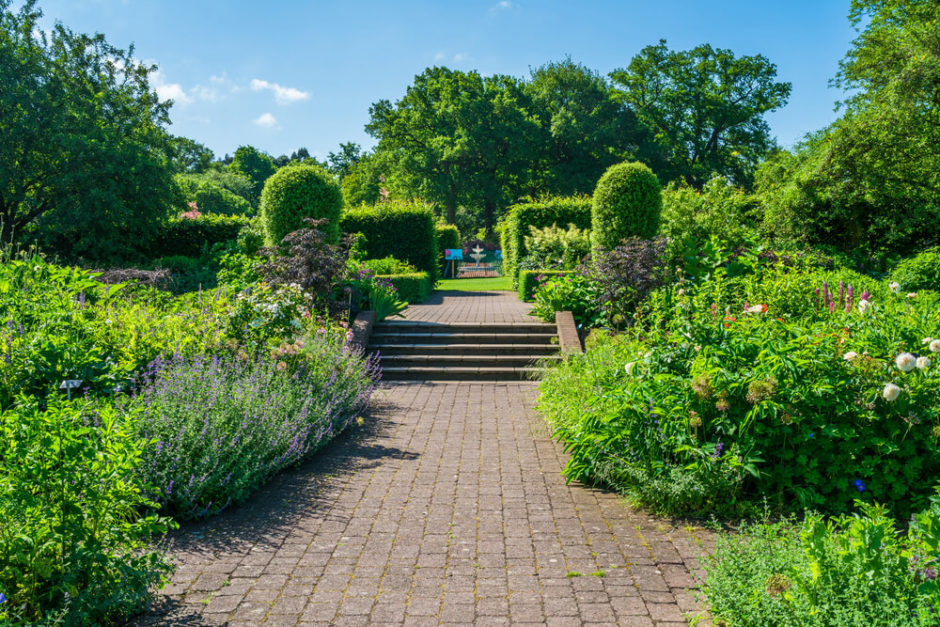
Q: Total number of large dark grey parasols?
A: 0